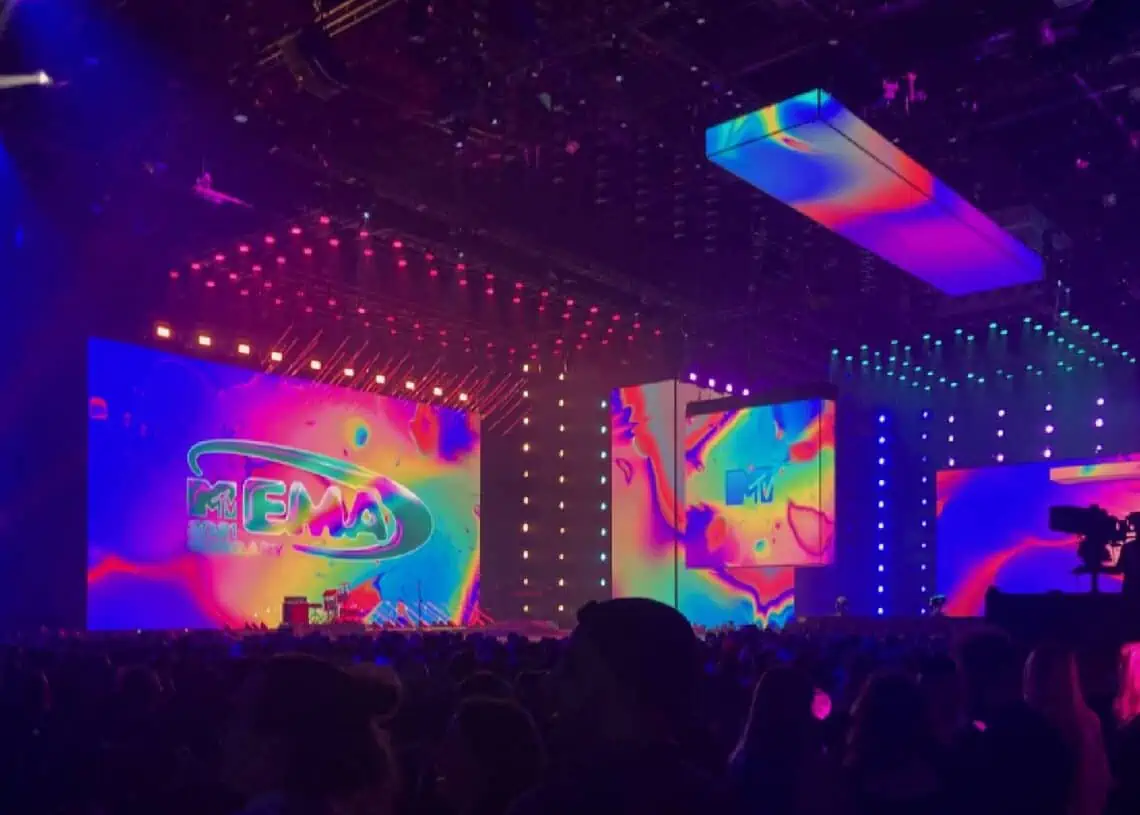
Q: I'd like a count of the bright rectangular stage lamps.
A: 10